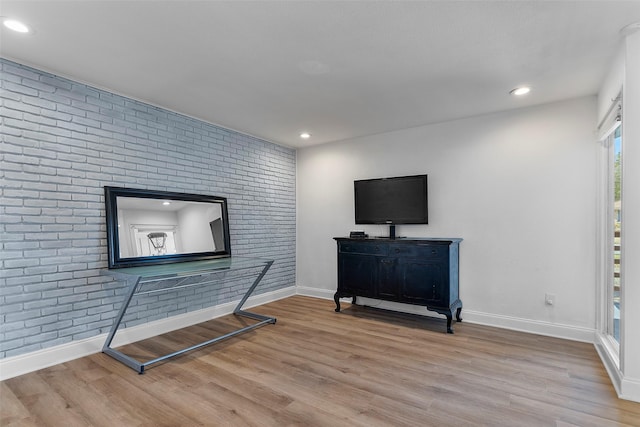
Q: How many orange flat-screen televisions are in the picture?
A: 0